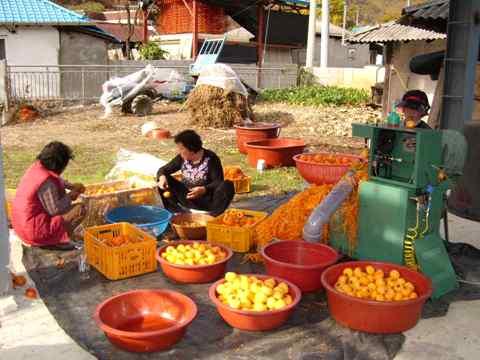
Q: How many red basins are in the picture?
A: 8